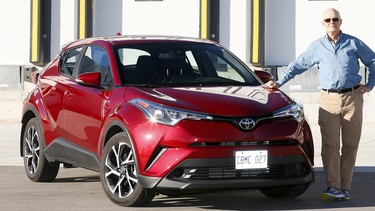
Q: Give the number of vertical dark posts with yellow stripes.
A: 4